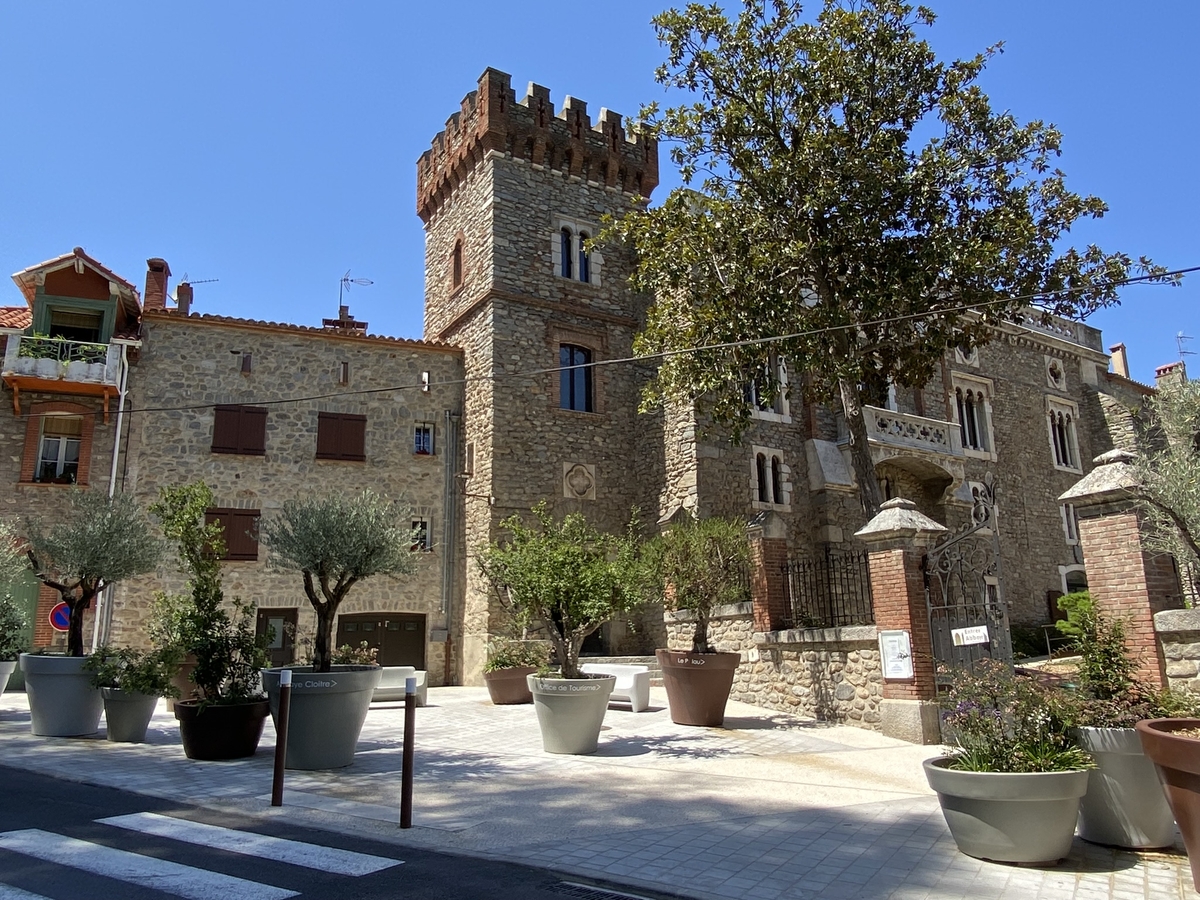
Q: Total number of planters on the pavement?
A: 12